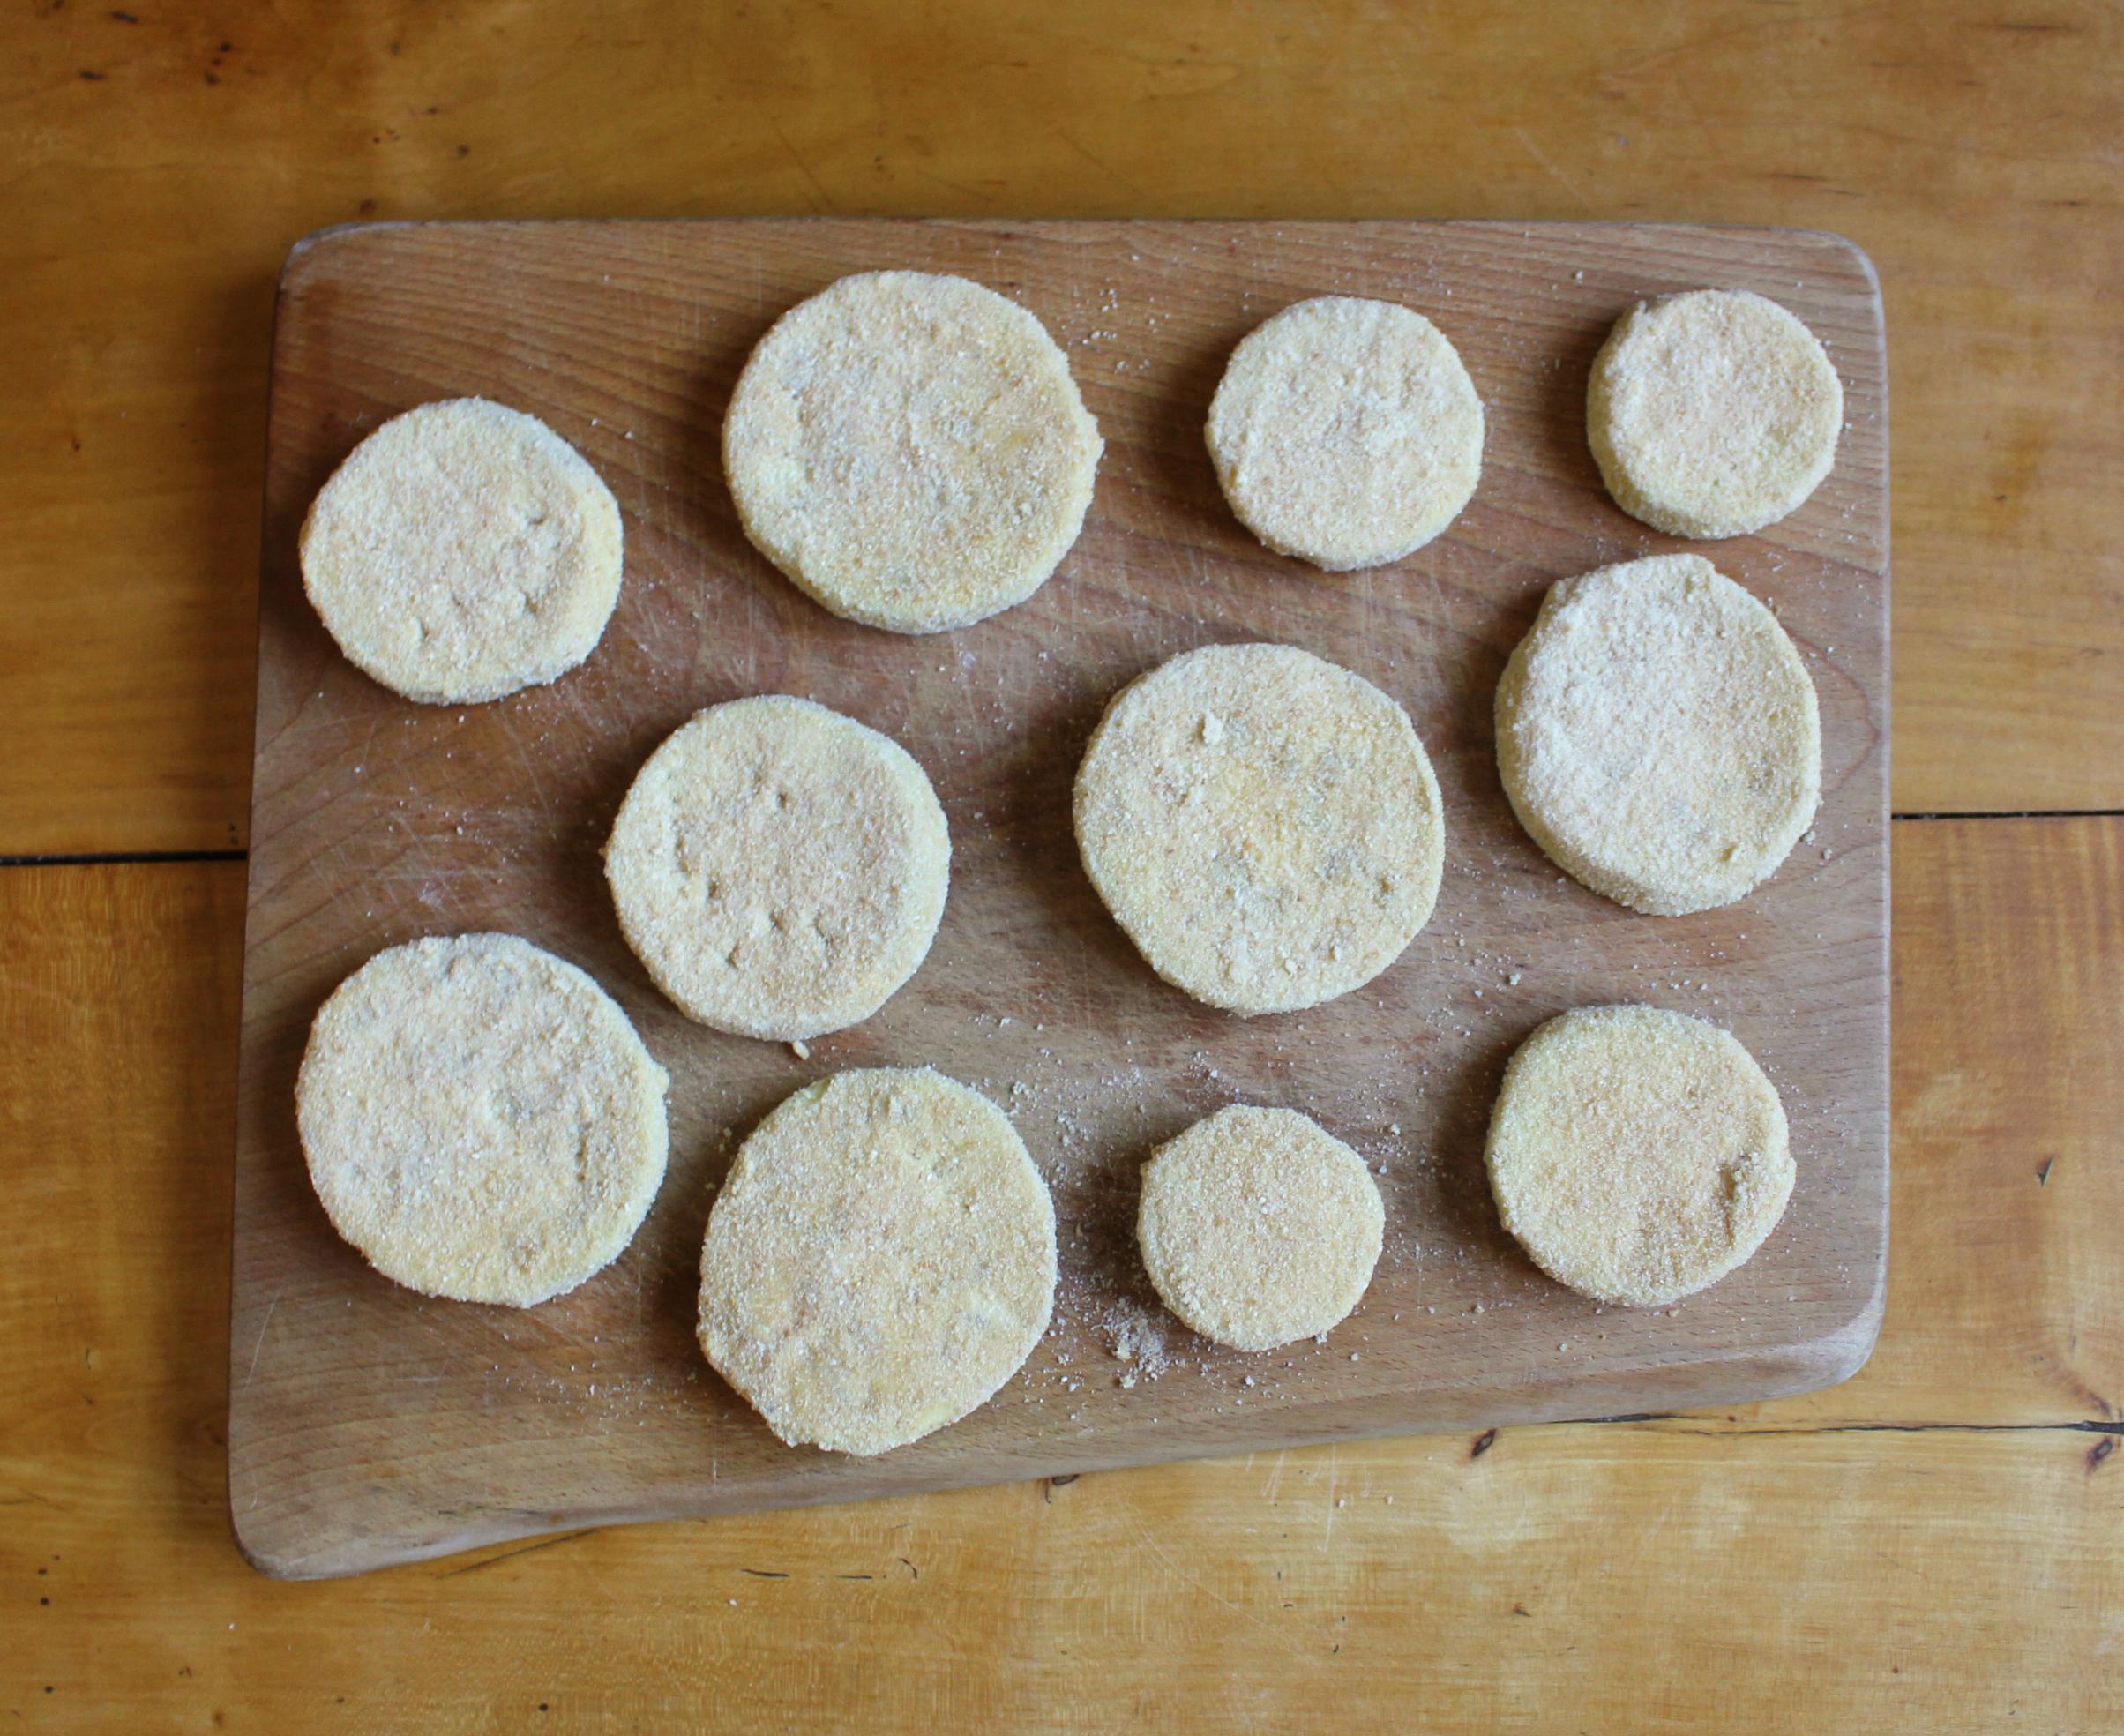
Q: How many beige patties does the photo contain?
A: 11